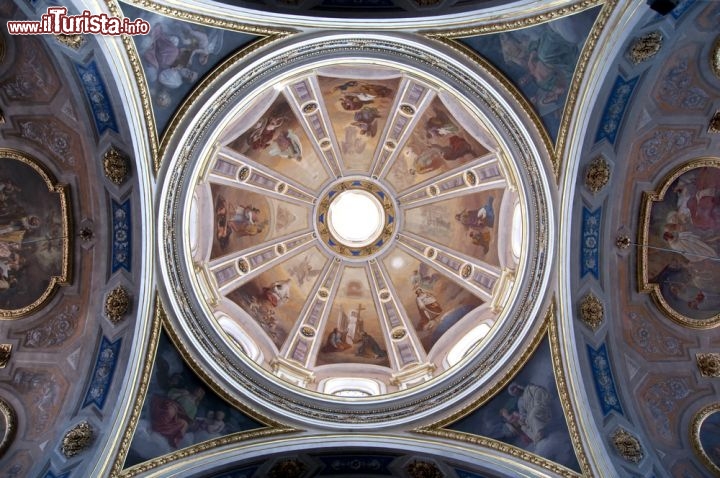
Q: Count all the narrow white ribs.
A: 8